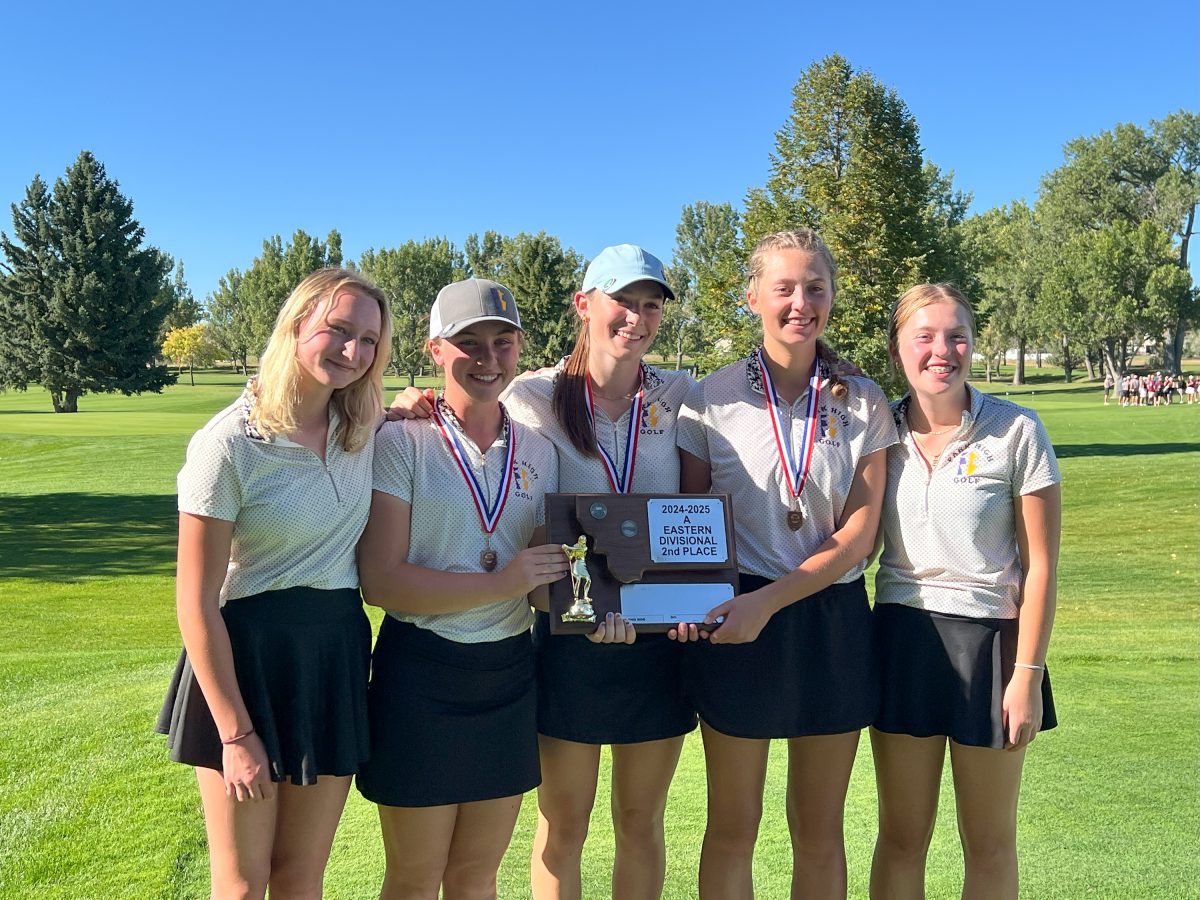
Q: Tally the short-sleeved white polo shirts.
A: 5